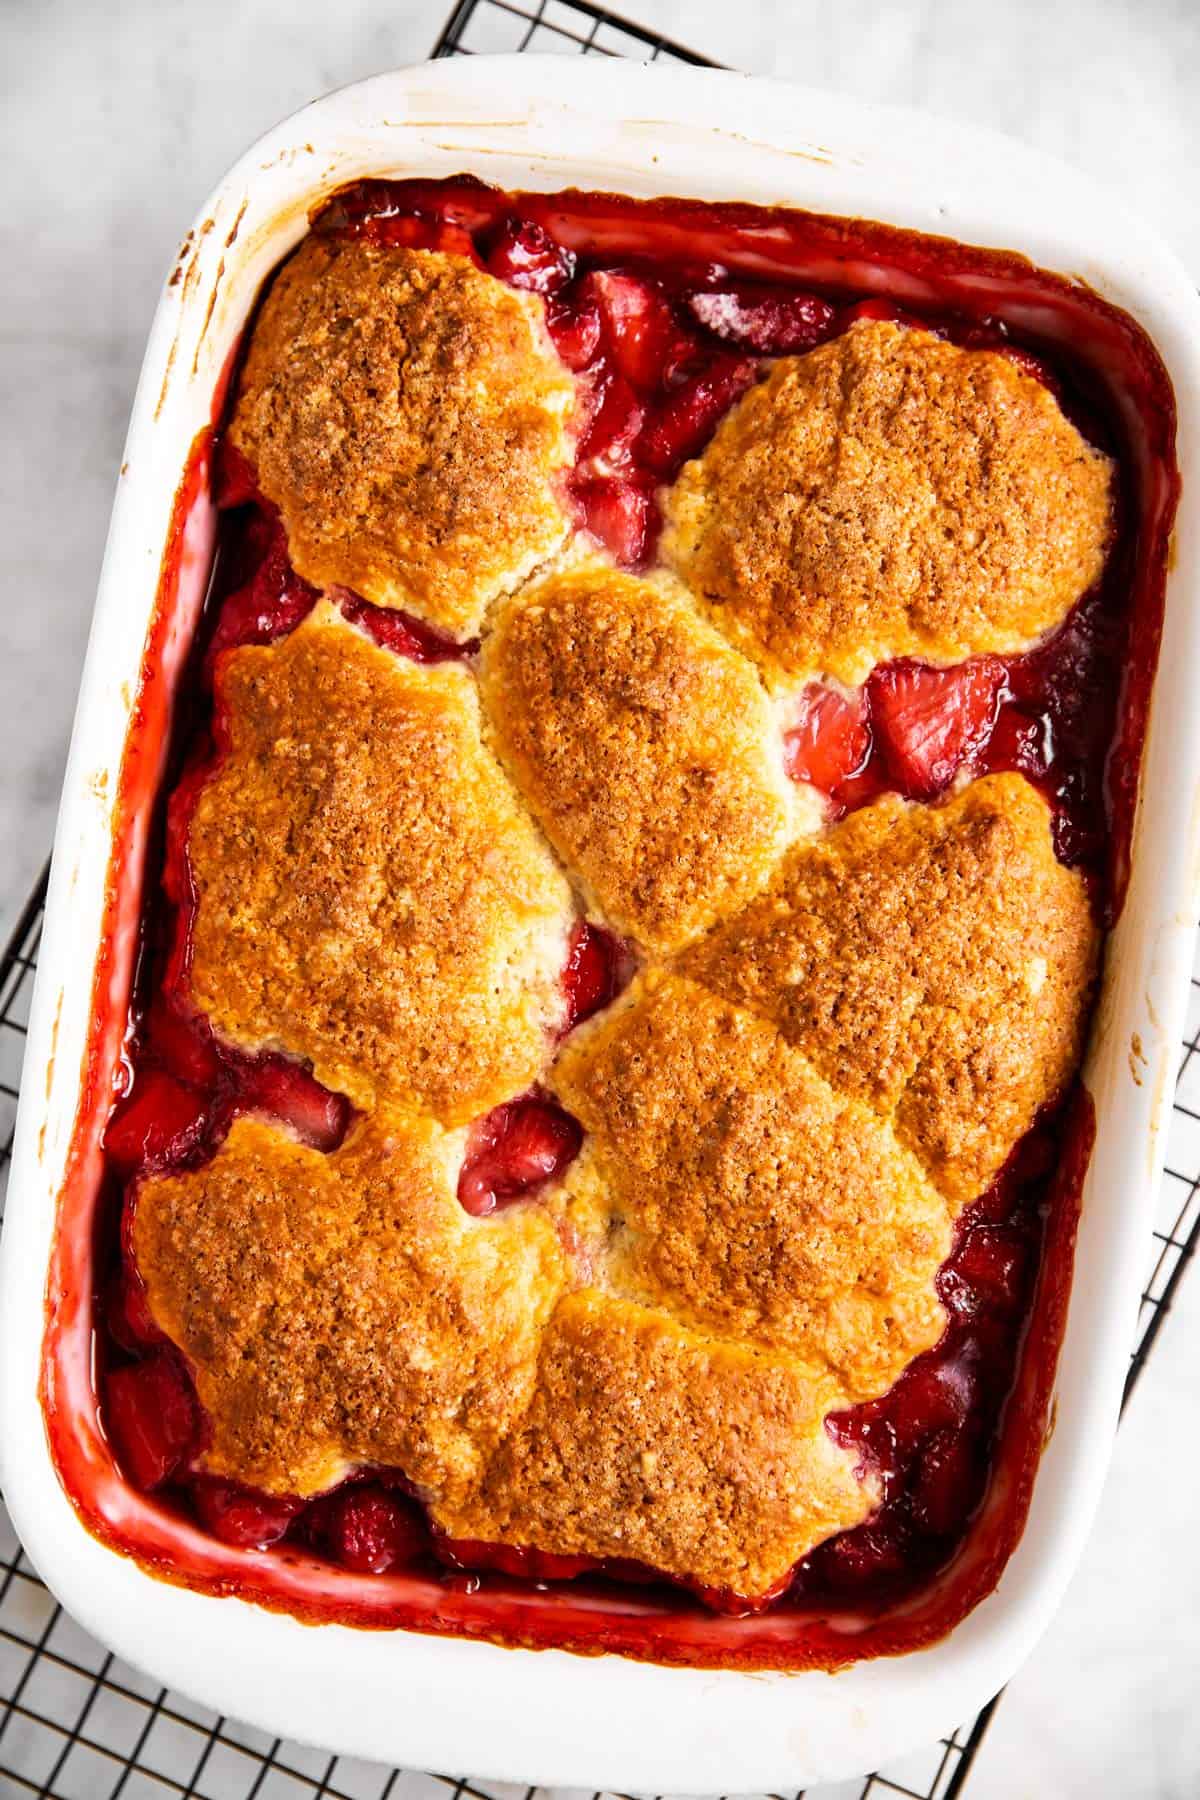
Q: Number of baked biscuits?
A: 8